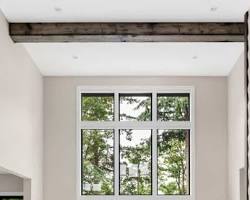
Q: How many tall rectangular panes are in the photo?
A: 3